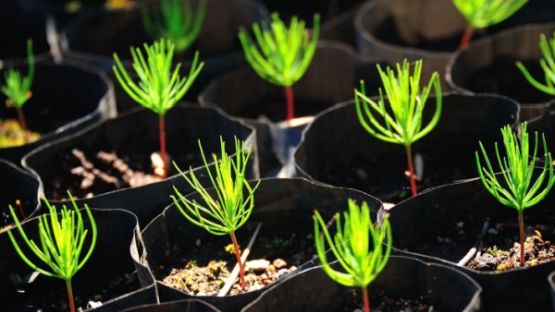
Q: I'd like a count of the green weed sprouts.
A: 11